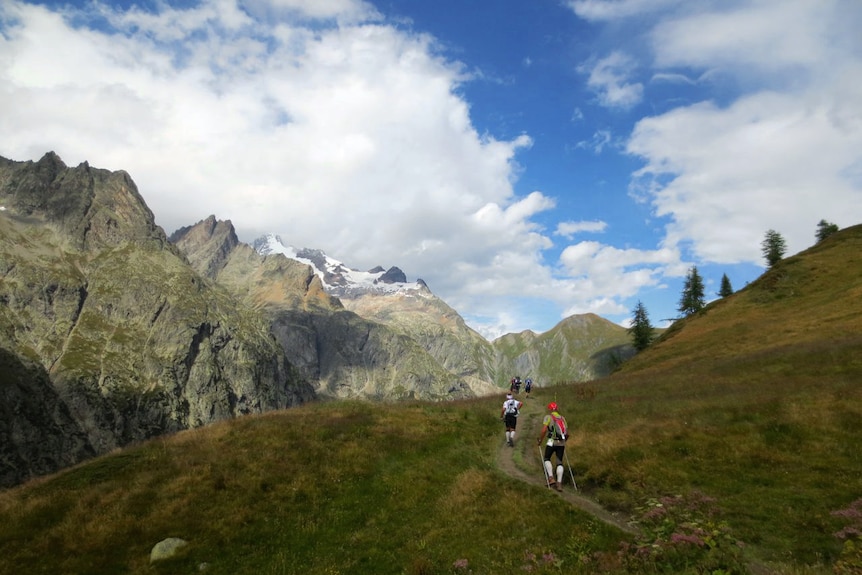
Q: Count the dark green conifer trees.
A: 5